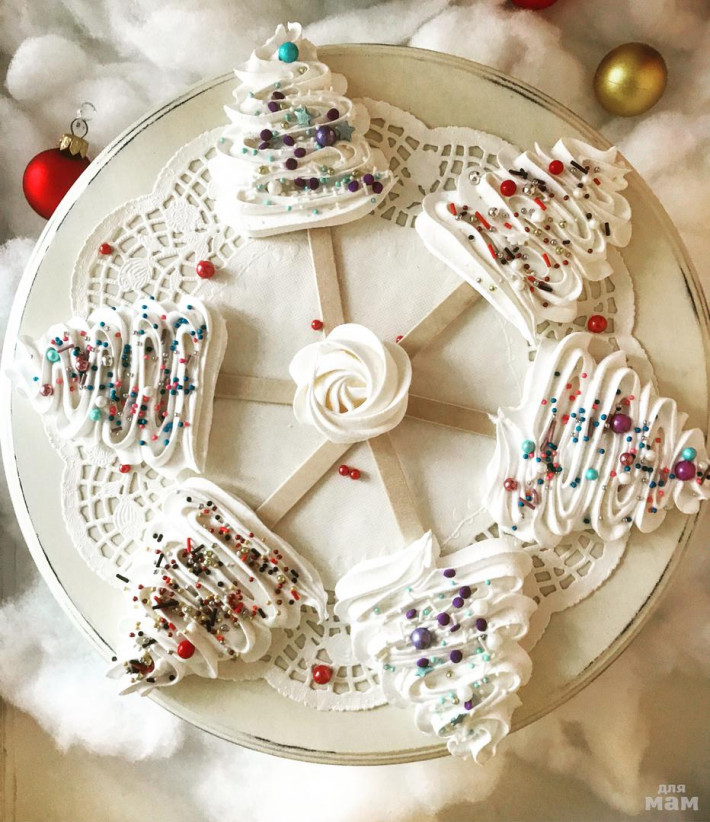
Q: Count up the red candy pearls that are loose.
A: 9